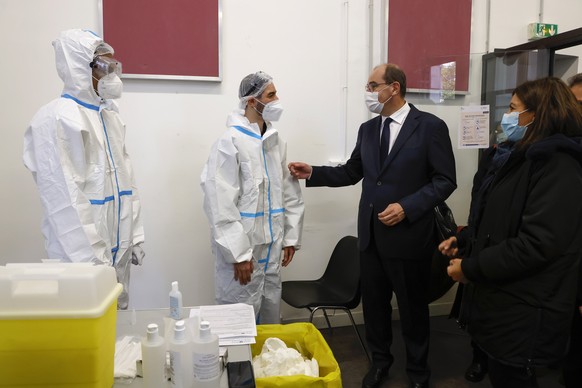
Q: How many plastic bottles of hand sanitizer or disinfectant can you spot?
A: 4